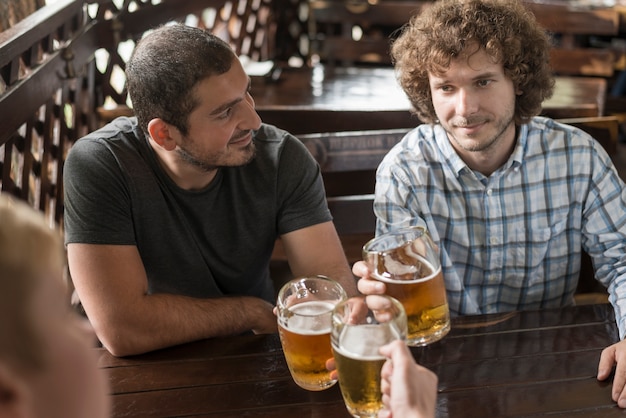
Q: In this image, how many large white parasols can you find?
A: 0